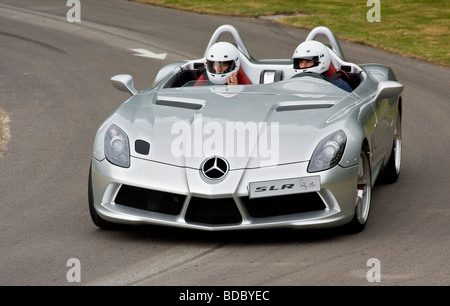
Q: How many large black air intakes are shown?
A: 3